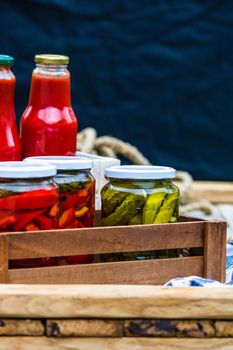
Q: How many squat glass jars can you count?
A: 3